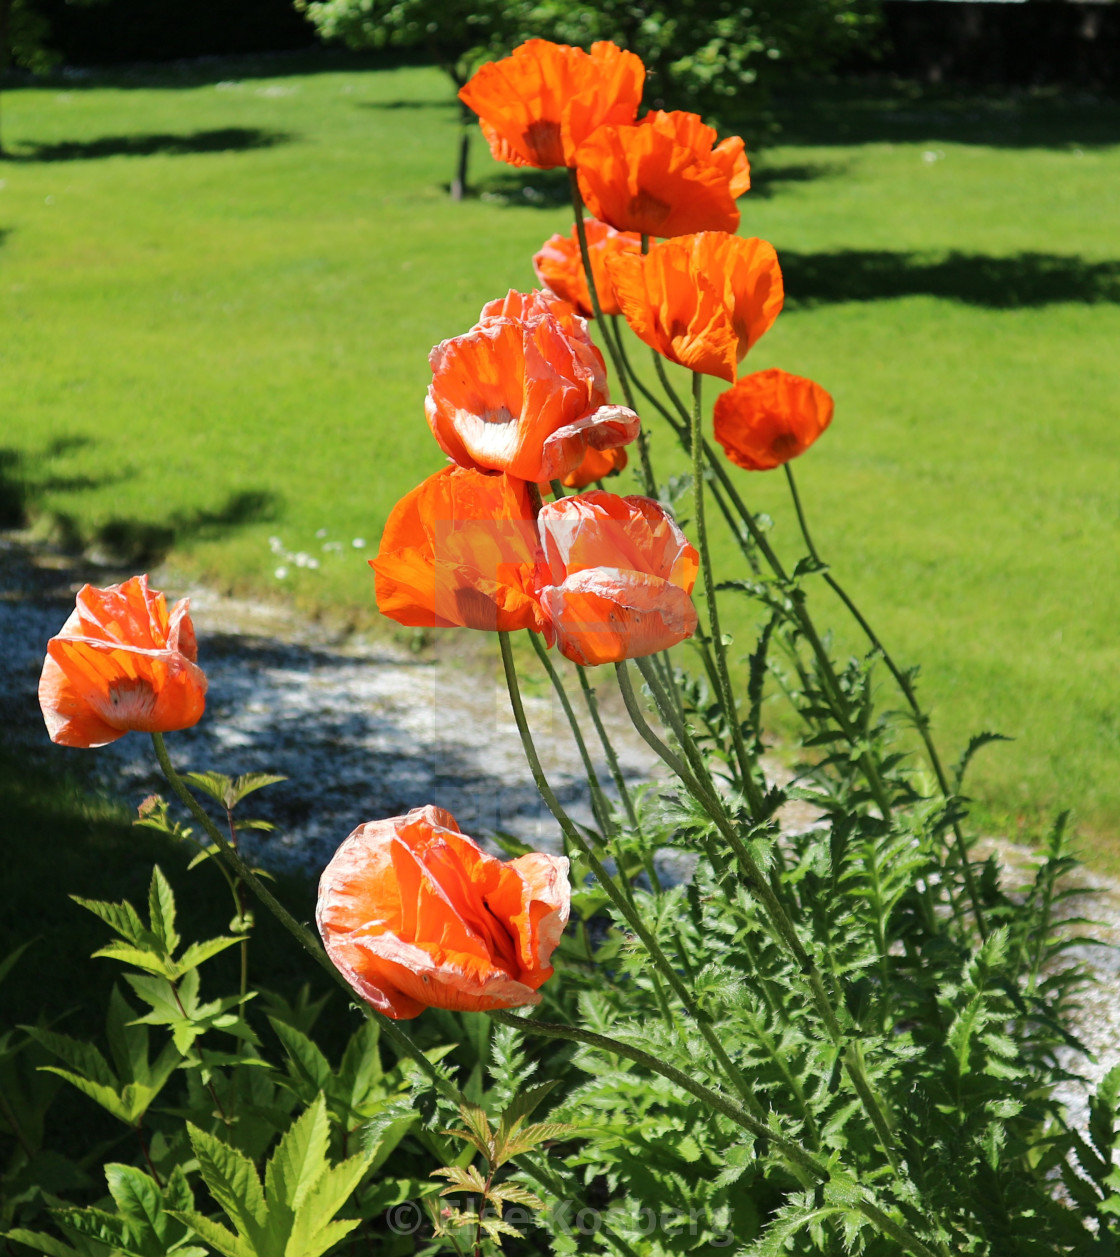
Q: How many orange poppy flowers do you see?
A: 11